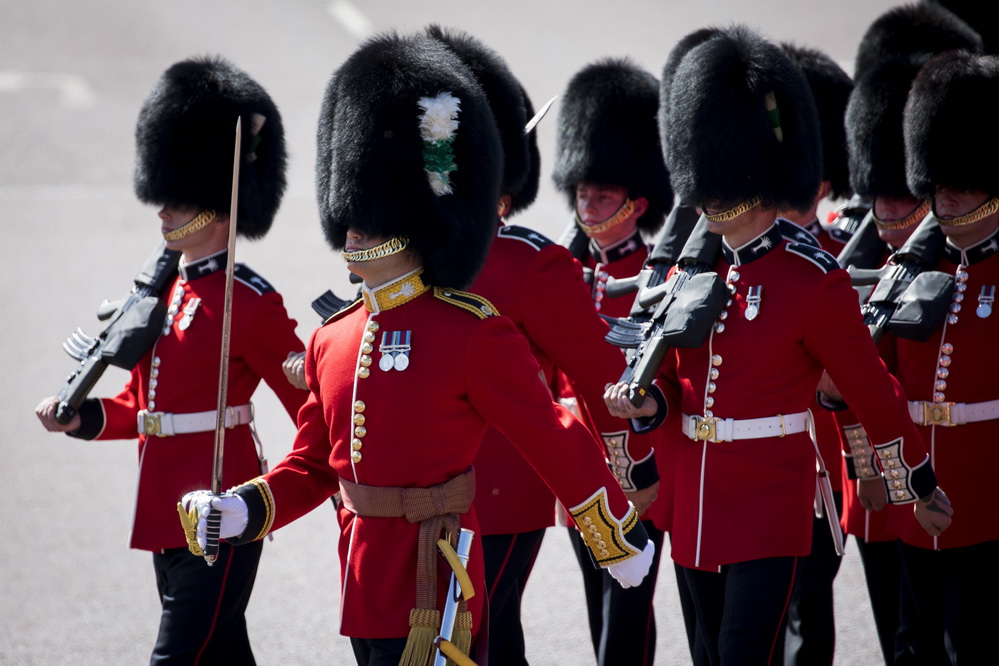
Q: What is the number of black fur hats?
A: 11